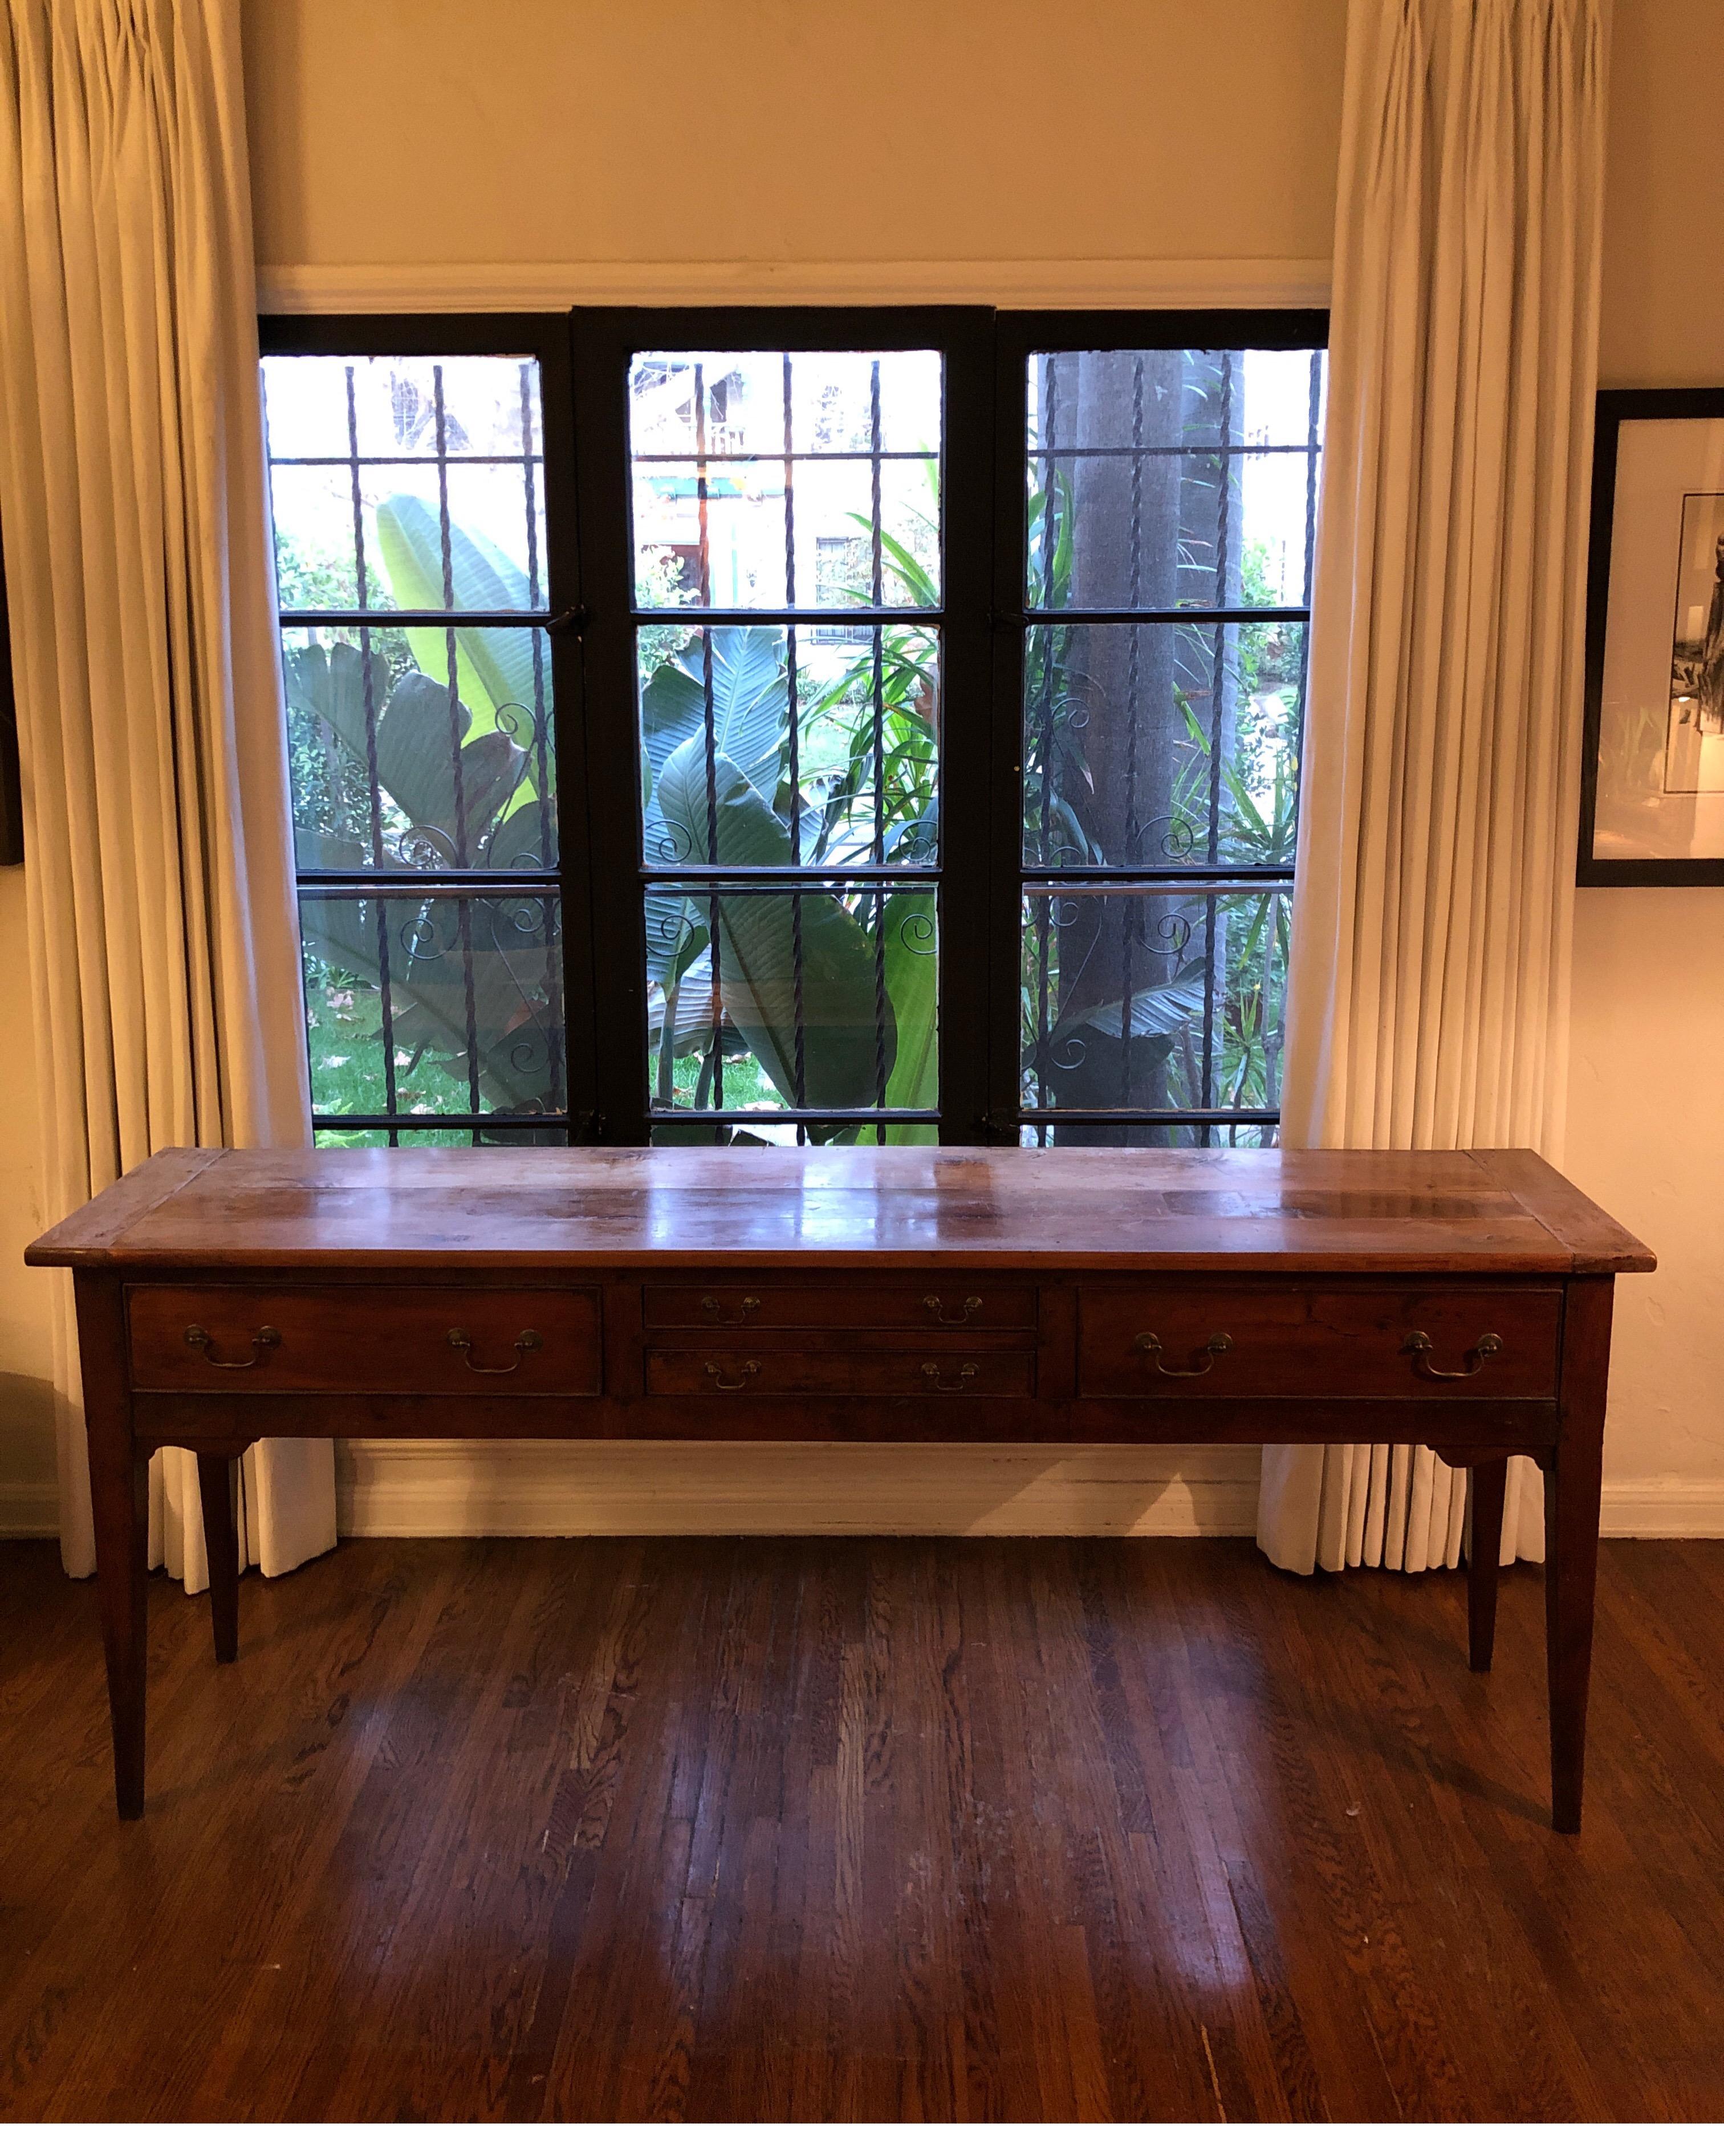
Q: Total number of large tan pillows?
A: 0